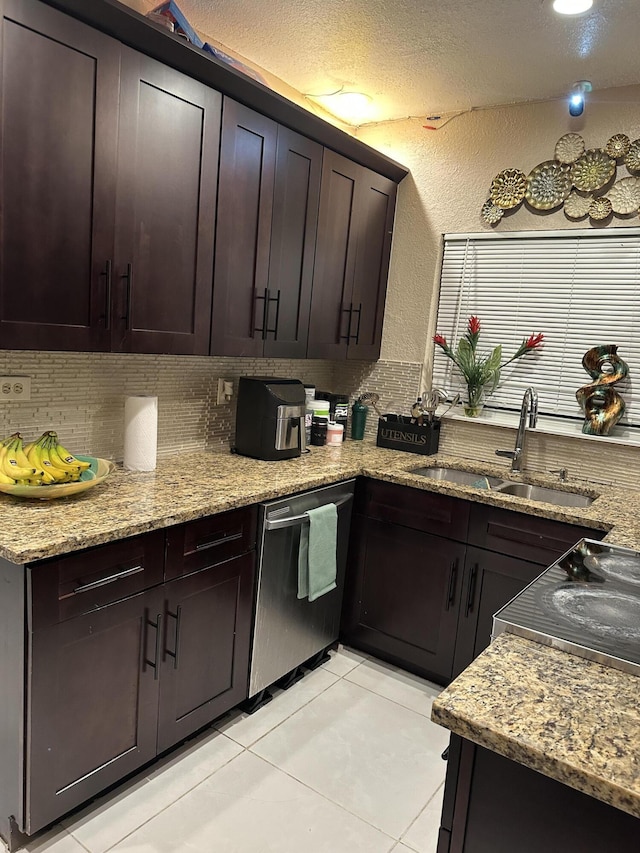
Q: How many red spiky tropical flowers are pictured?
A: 3